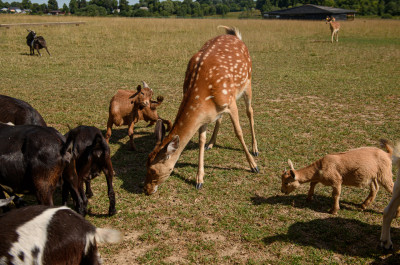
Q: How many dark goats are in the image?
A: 5